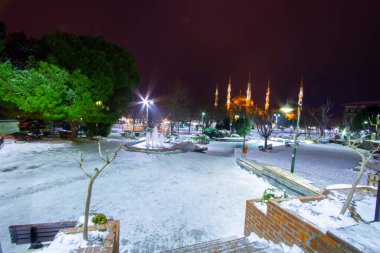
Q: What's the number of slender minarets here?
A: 5